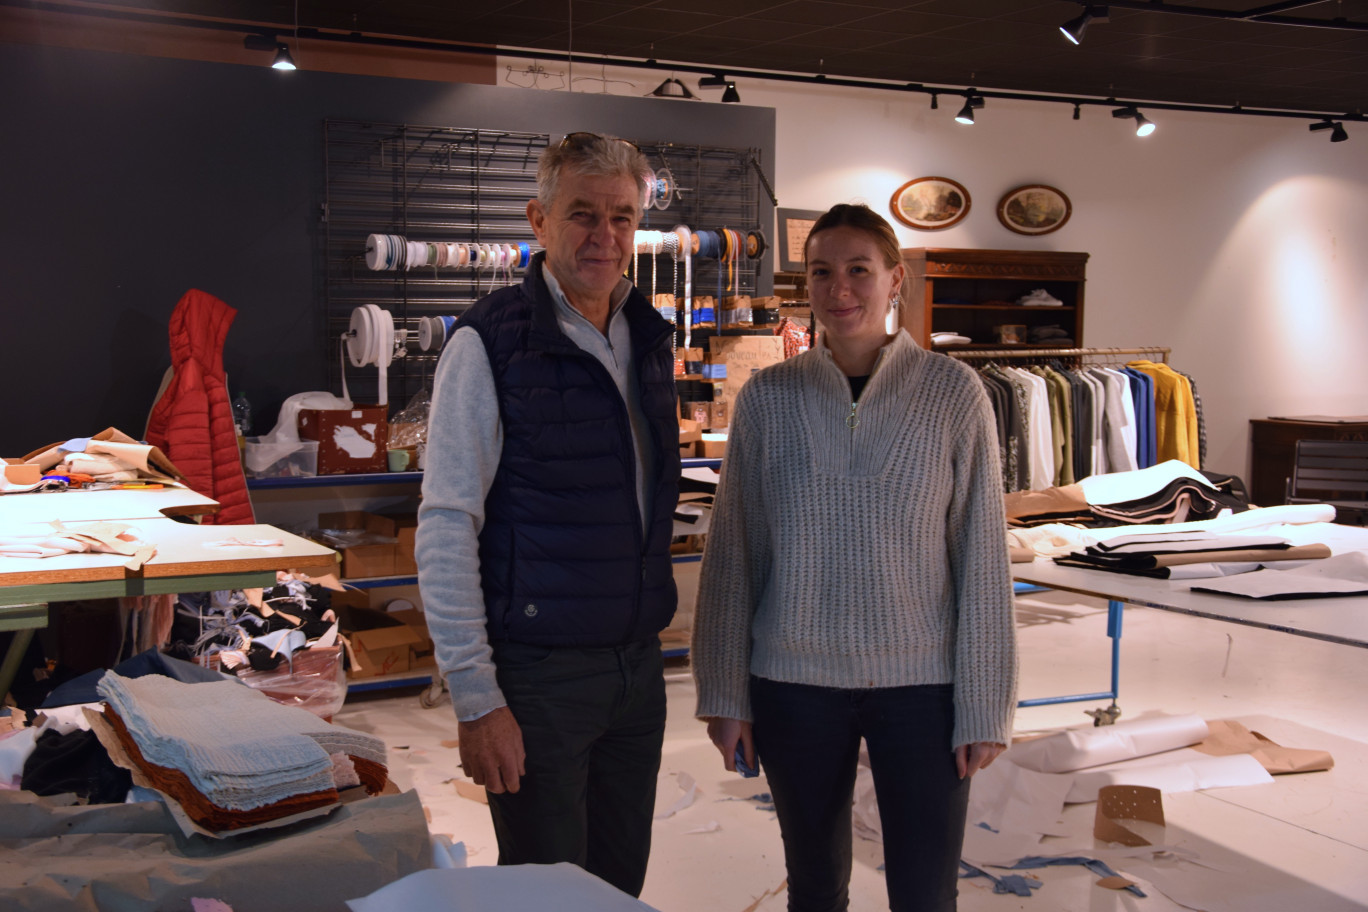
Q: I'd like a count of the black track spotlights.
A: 6